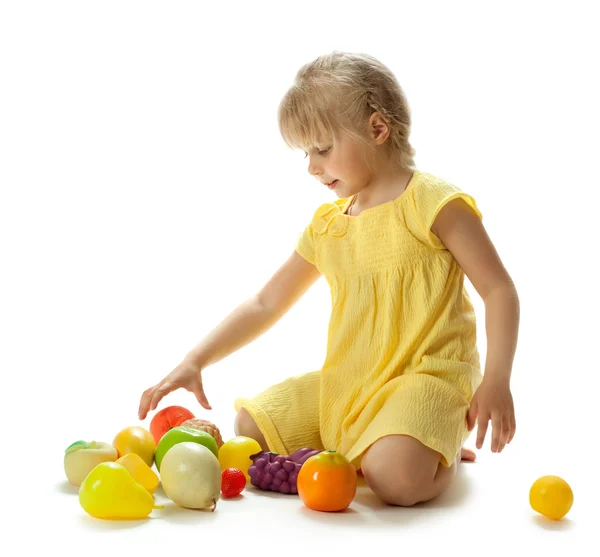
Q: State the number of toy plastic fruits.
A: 14